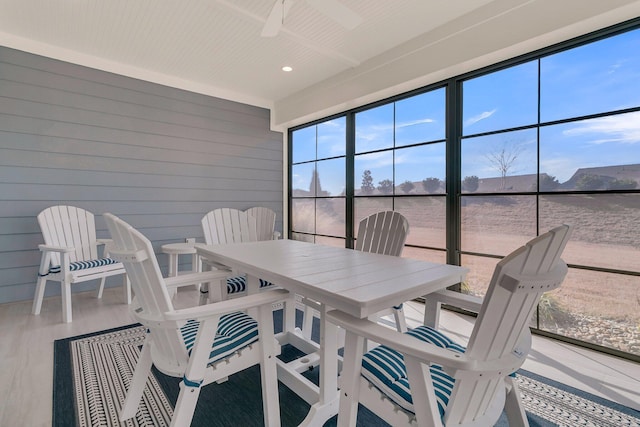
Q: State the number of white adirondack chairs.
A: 6